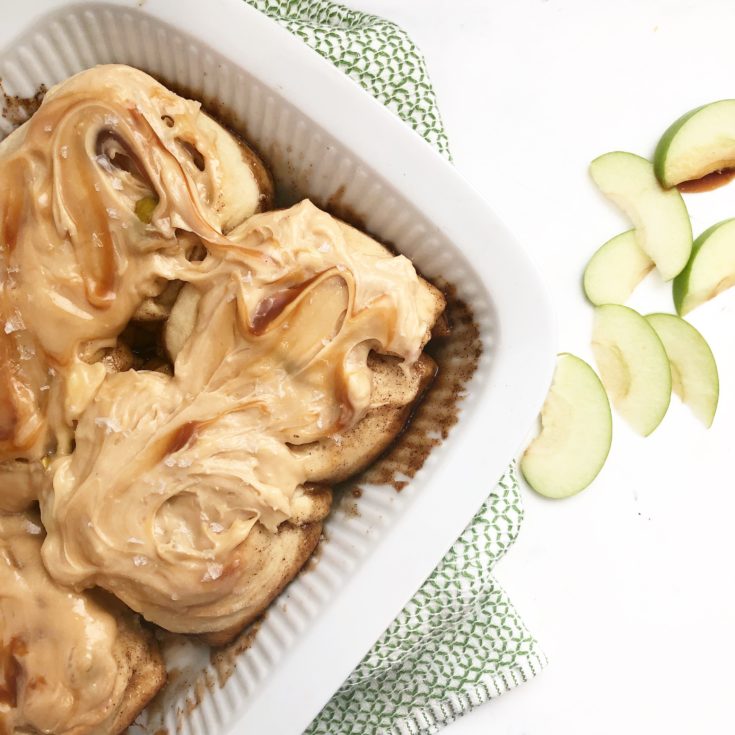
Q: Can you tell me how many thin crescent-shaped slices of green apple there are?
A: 7